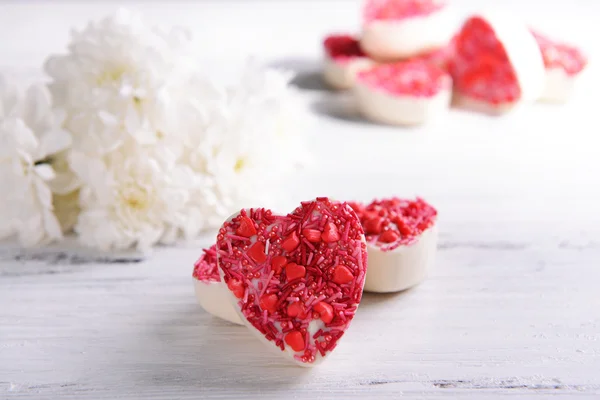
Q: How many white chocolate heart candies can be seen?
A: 8